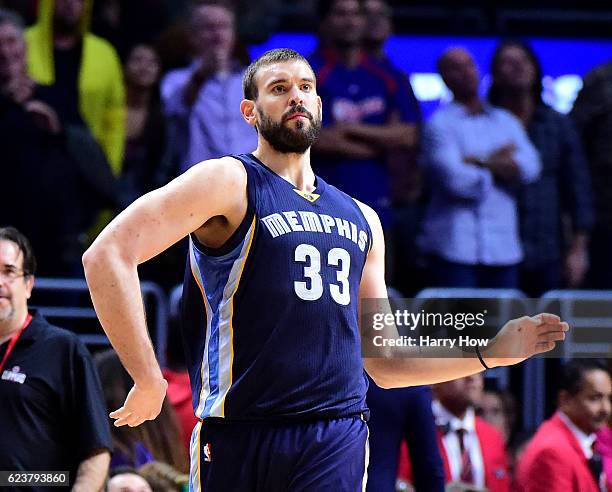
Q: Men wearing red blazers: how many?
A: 2